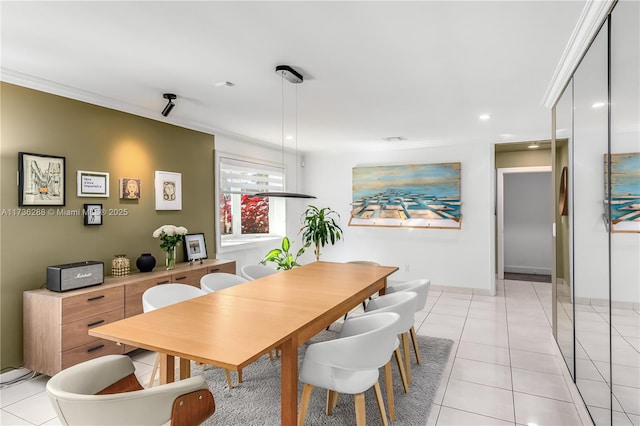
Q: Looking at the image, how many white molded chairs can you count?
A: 6